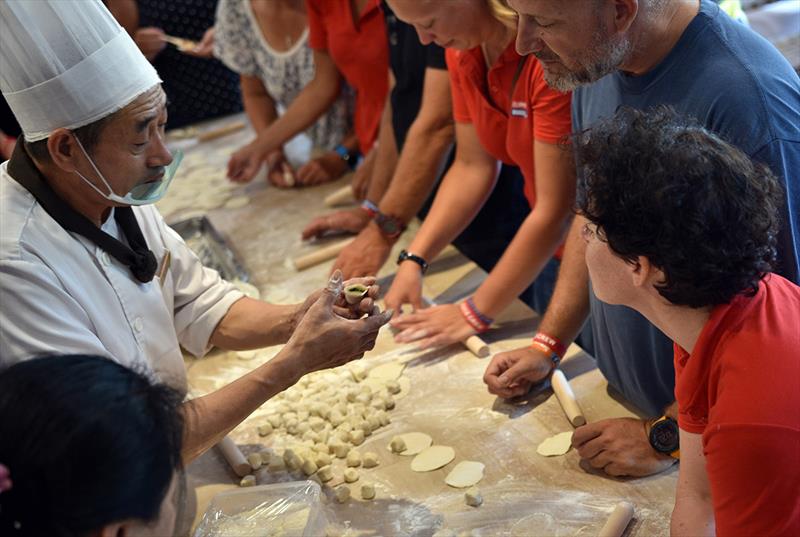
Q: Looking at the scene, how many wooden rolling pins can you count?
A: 7